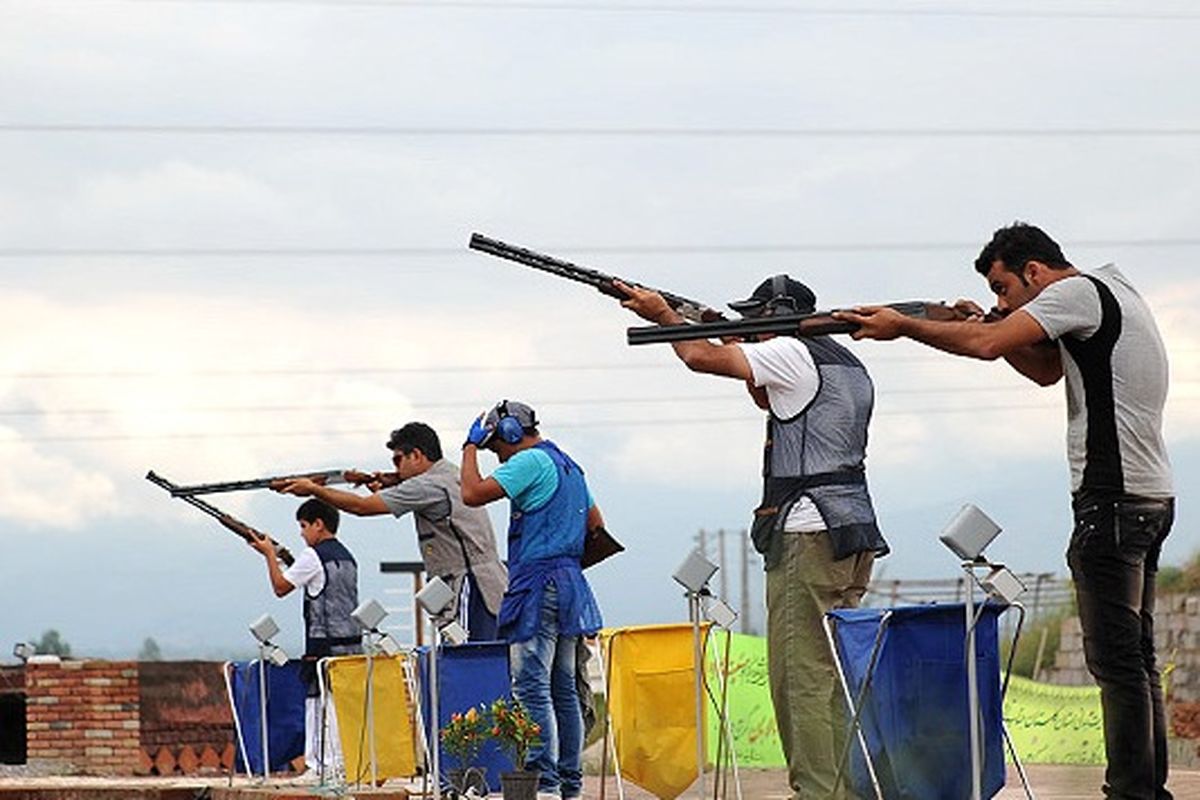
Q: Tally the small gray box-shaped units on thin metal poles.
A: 10